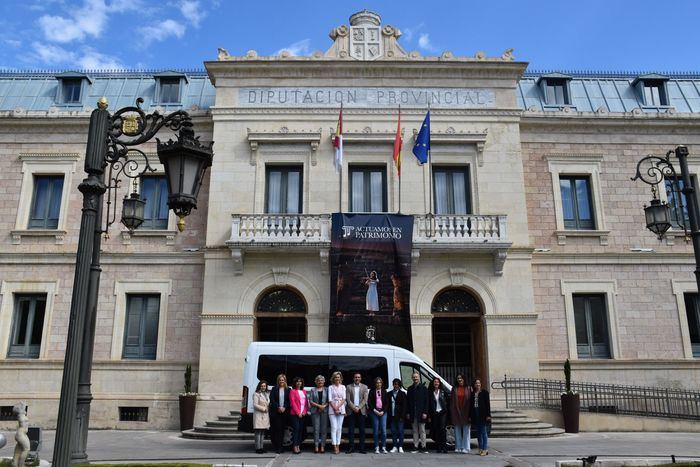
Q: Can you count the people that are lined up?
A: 12